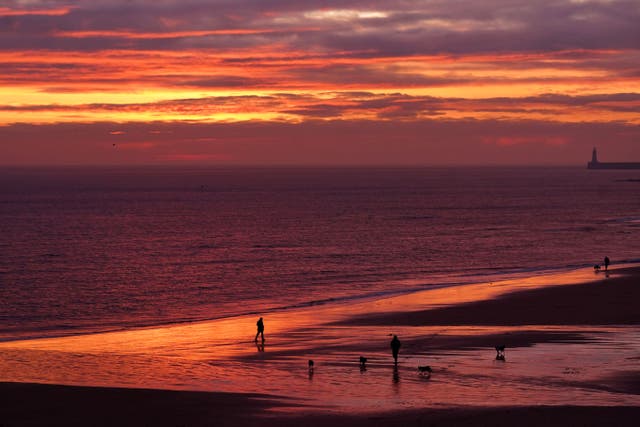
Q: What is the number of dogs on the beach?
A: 5